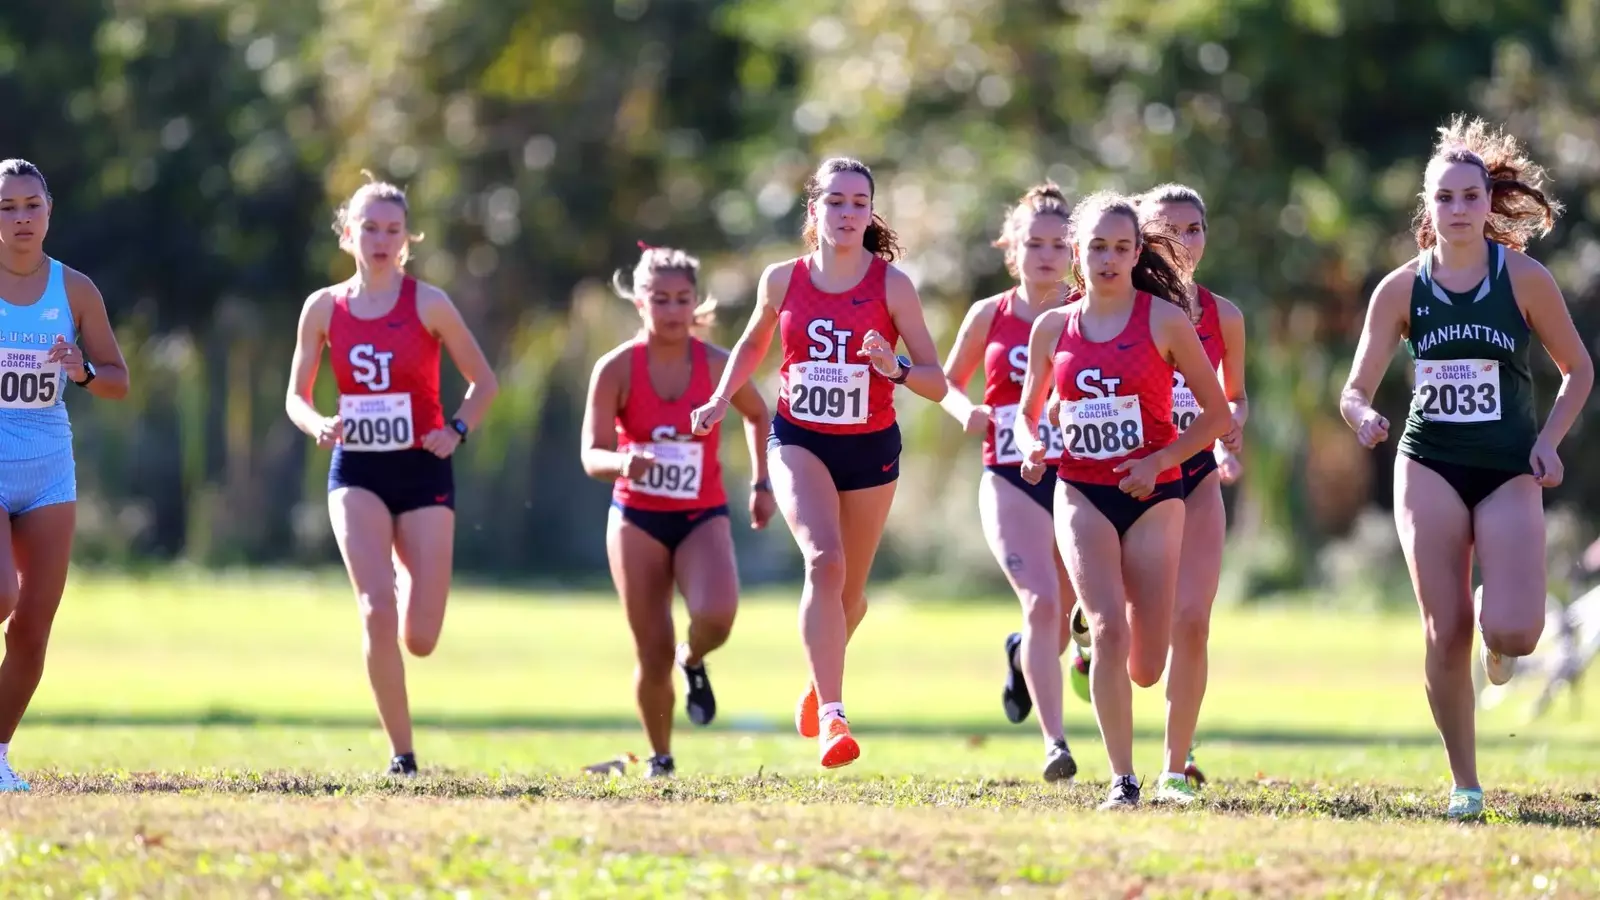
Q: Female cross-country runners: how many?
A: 8